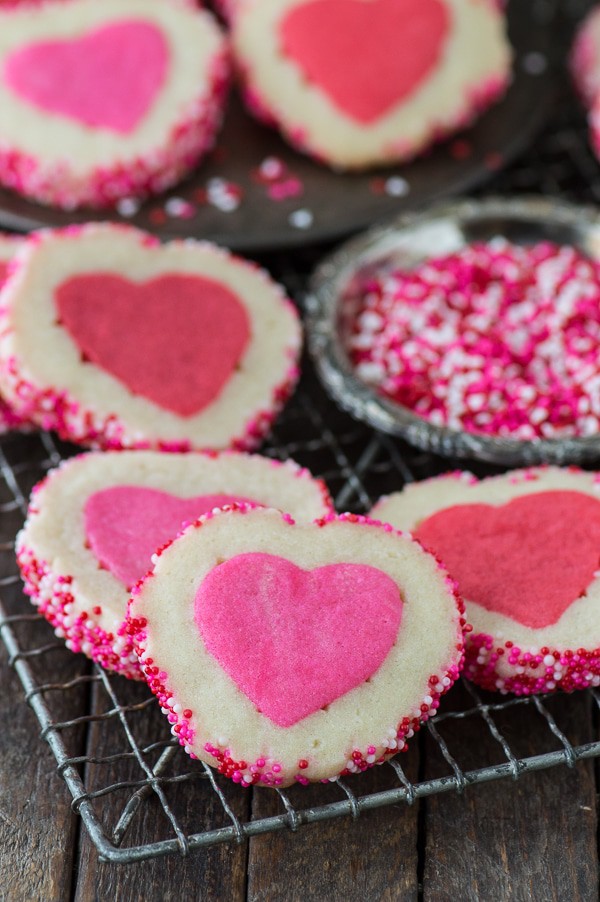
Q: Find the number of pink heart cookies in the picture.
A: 3